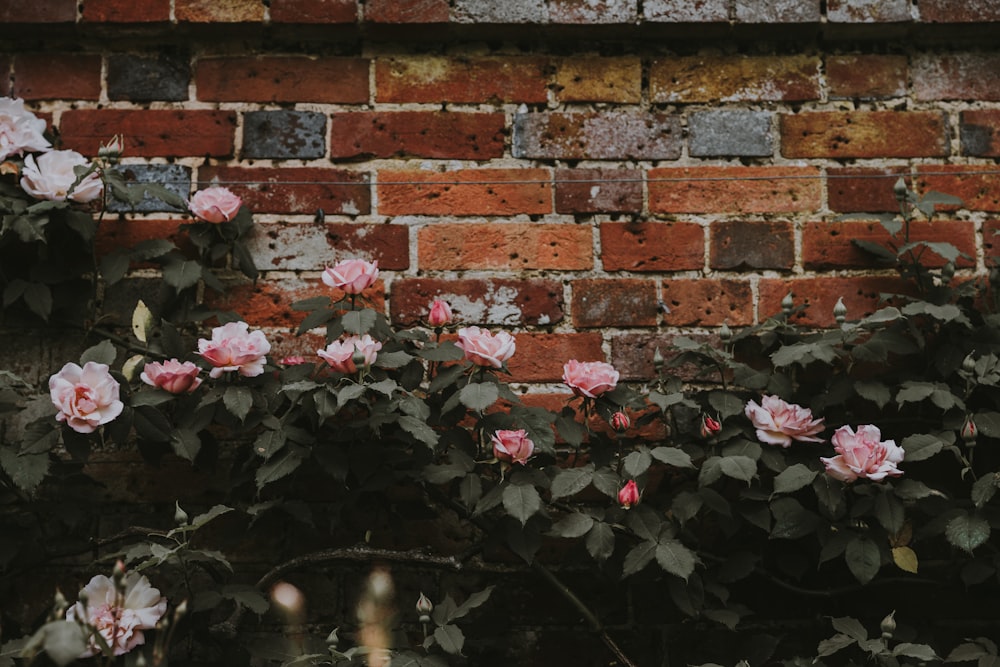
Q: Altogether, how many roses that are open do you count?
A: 14